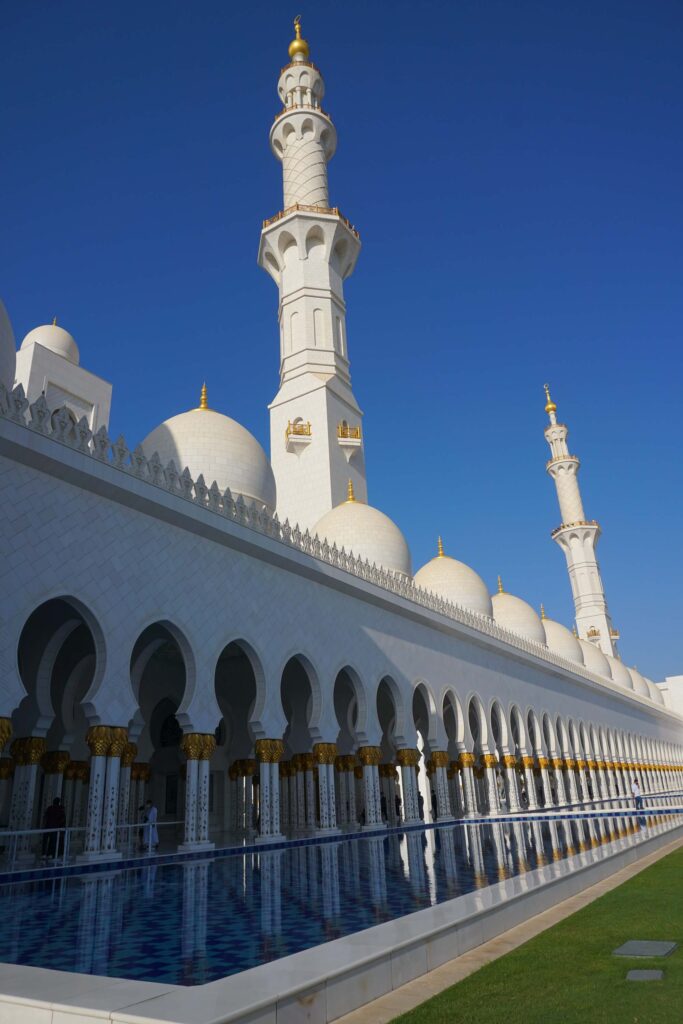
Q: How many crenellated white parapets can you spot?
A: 1